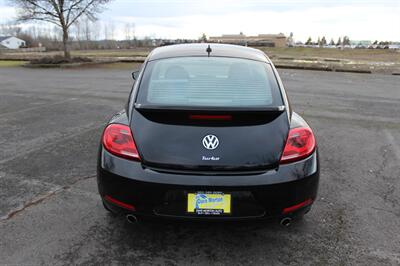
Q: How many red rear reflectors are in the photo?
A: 2